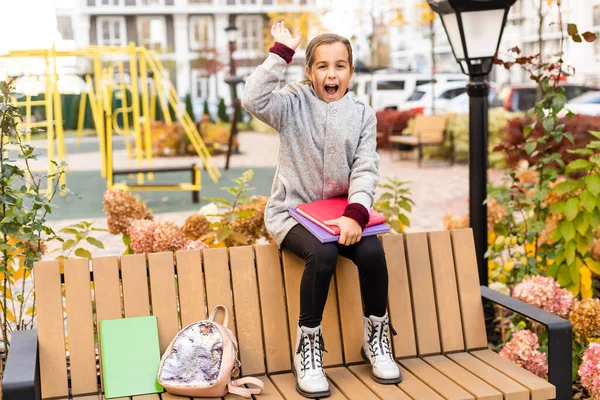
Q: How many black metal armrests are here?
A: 2